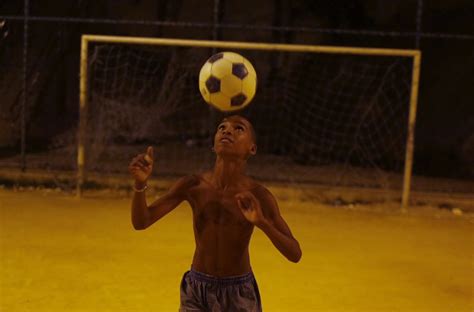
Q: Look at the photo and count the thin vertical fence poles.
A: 3